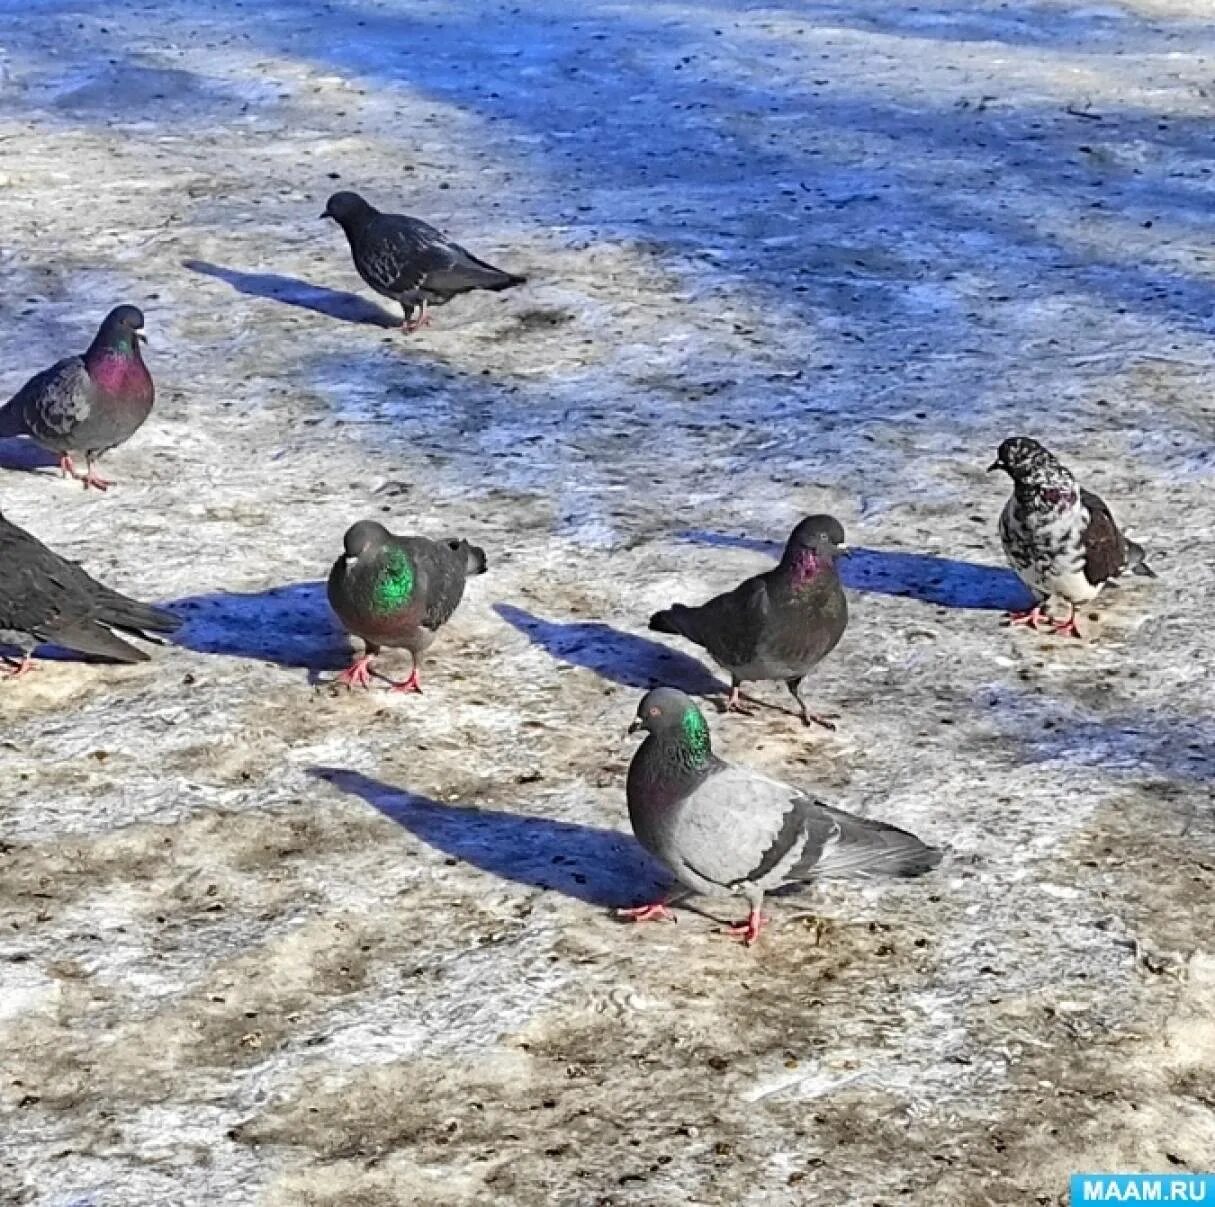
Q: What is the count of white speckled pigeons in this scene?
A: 1